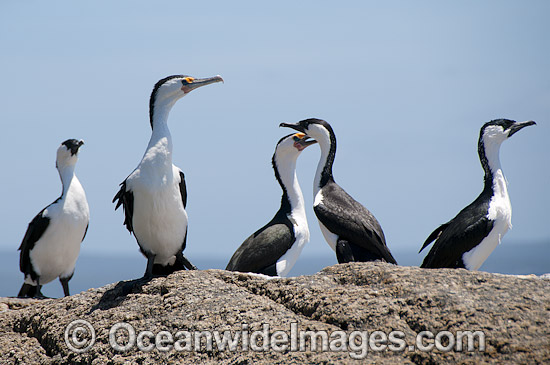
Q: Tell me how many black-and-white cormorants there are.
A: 5